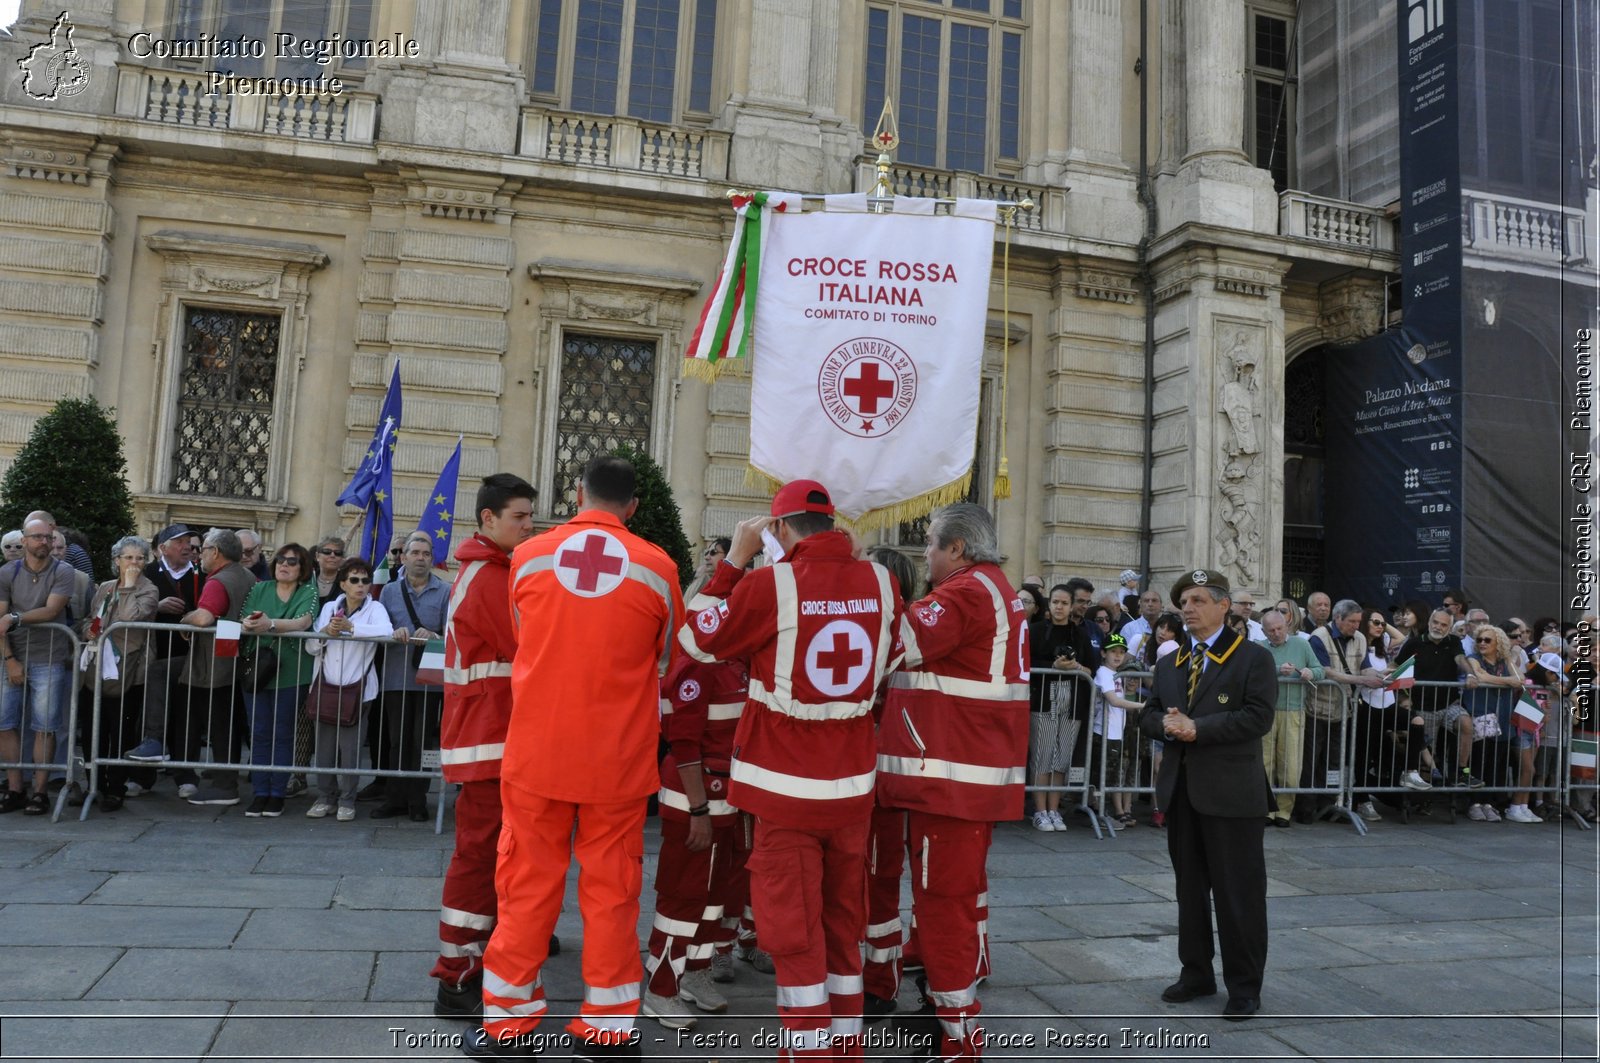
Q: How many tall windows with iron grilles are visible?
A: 2